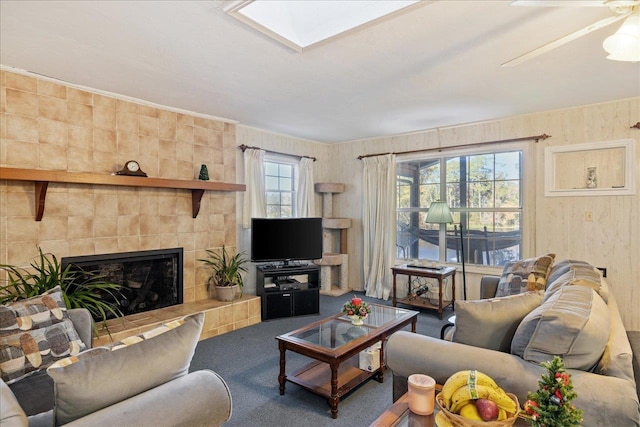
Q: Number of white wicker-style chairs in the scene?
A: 0